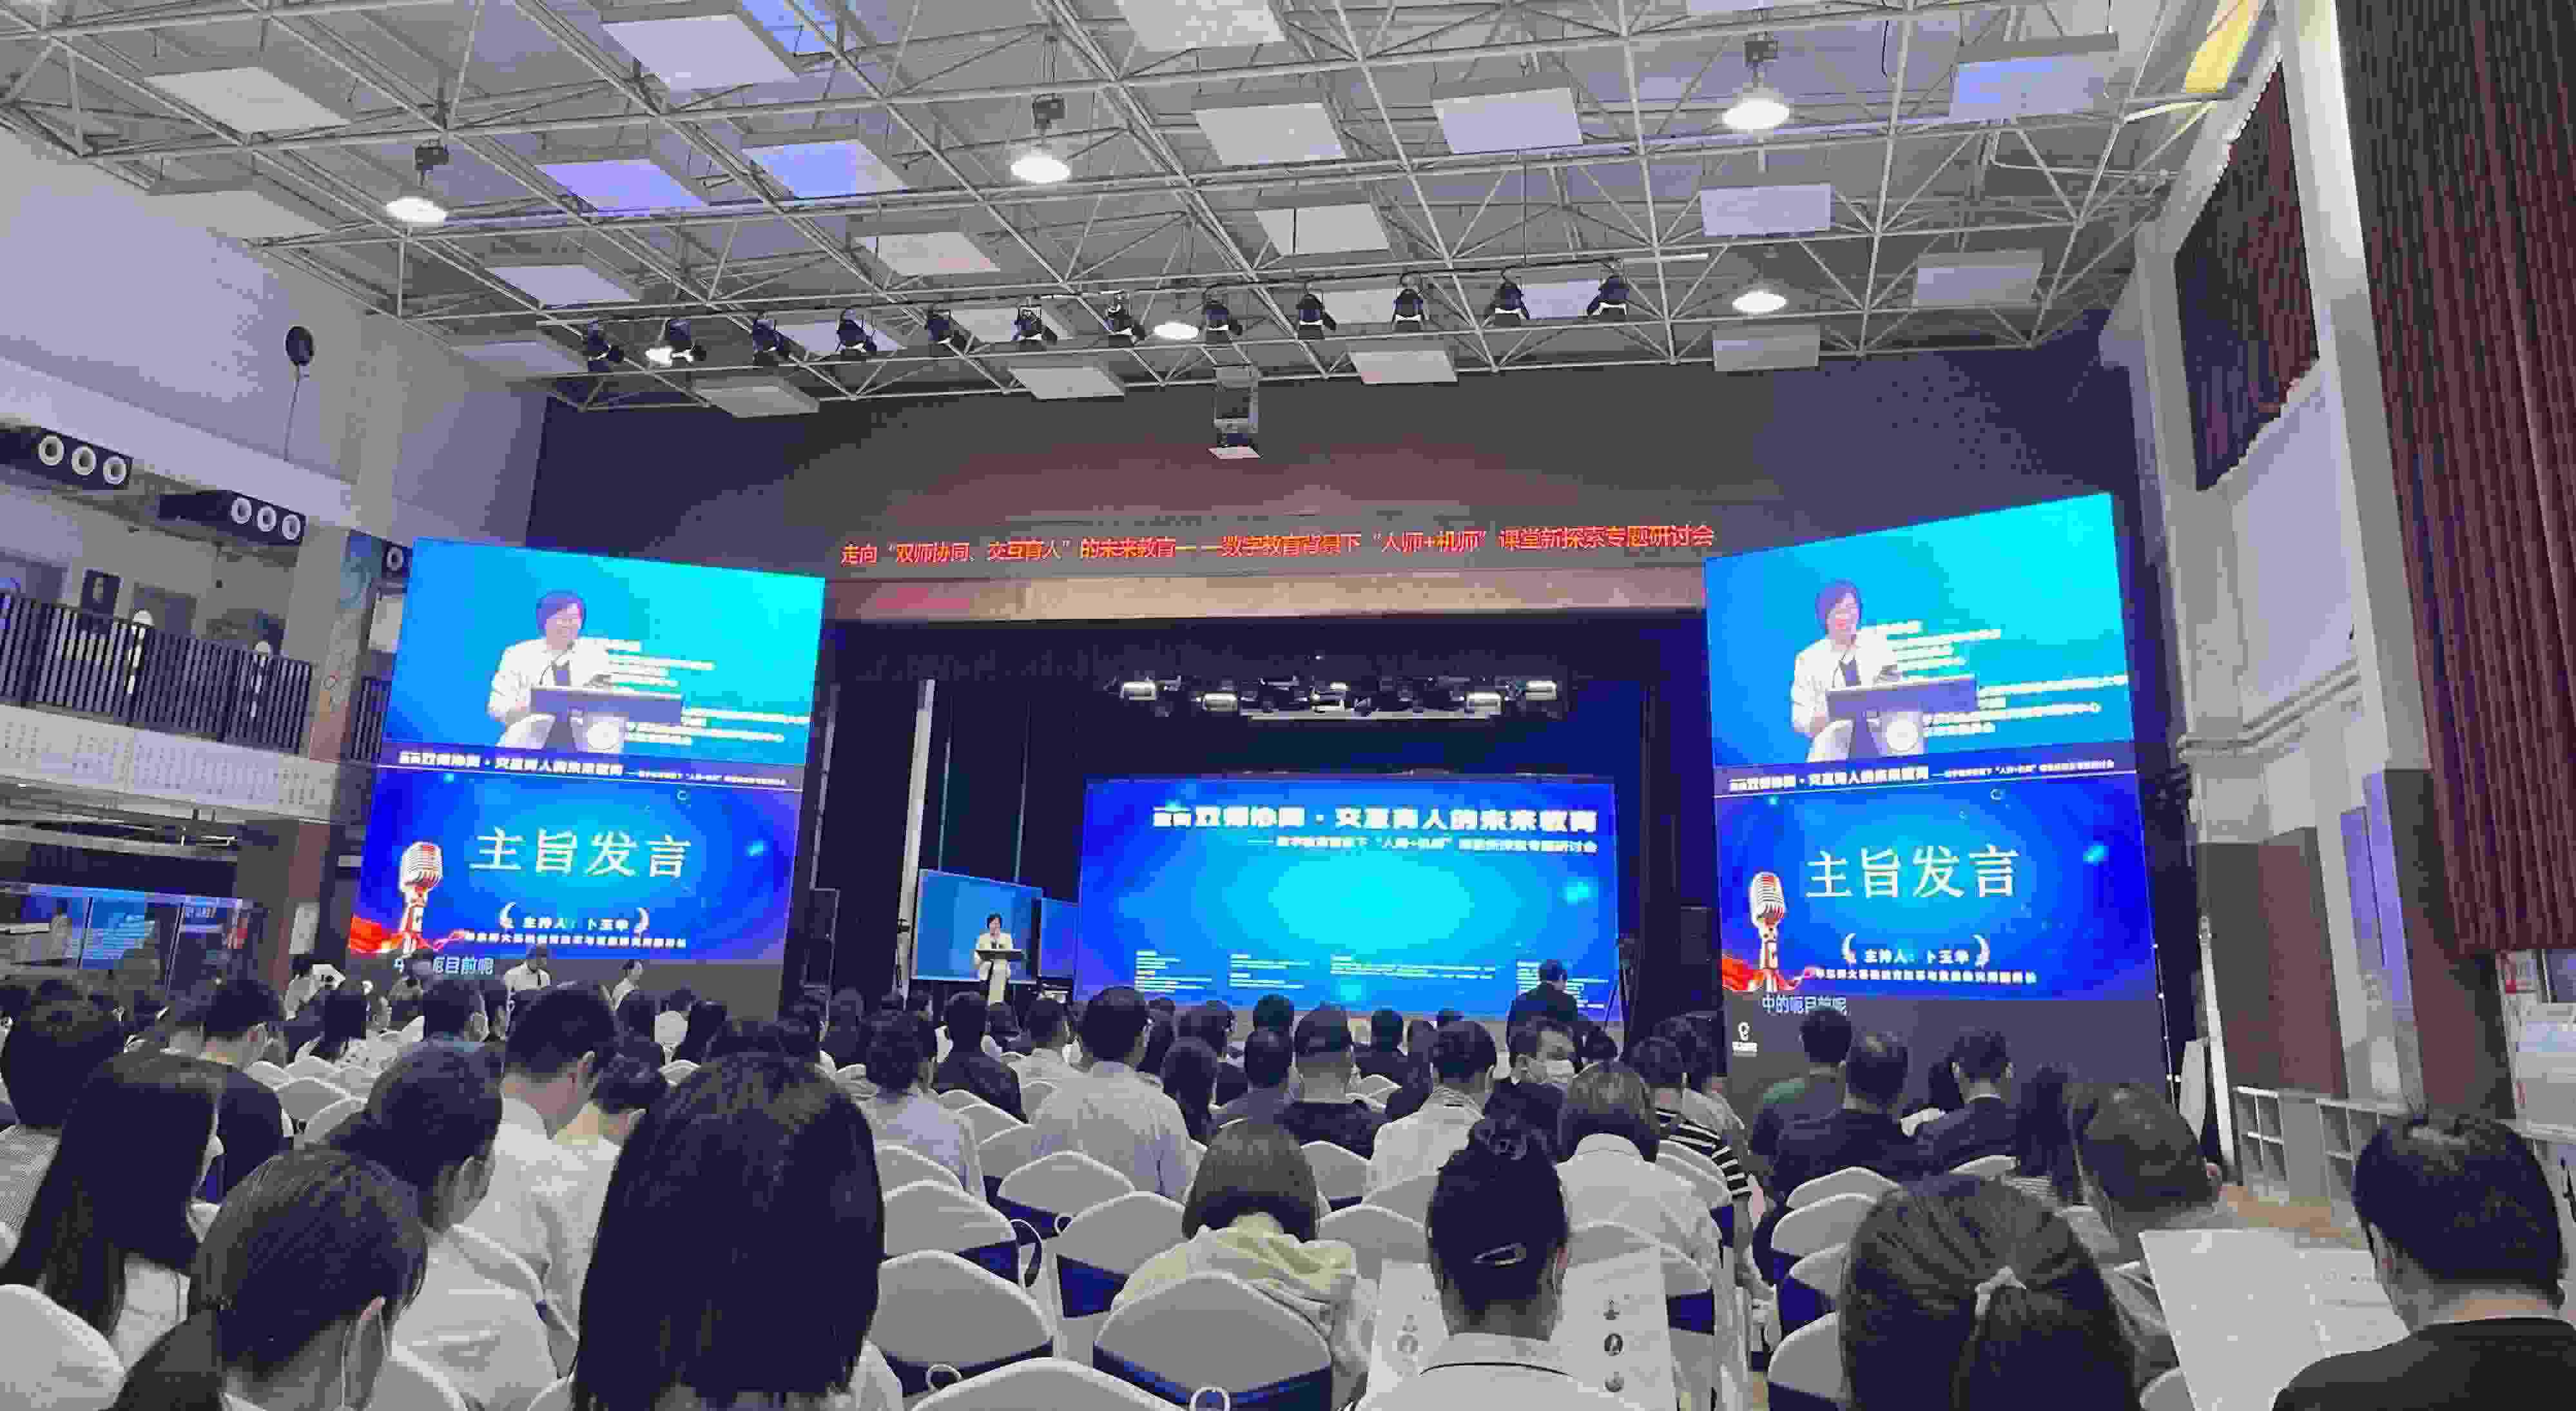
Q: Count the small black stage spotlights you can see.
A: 12